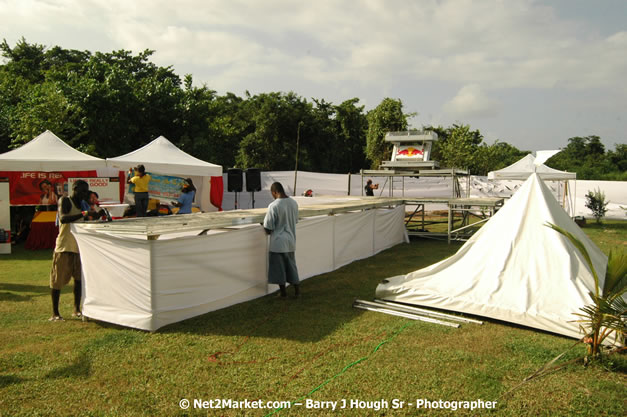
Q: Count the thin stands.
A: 2